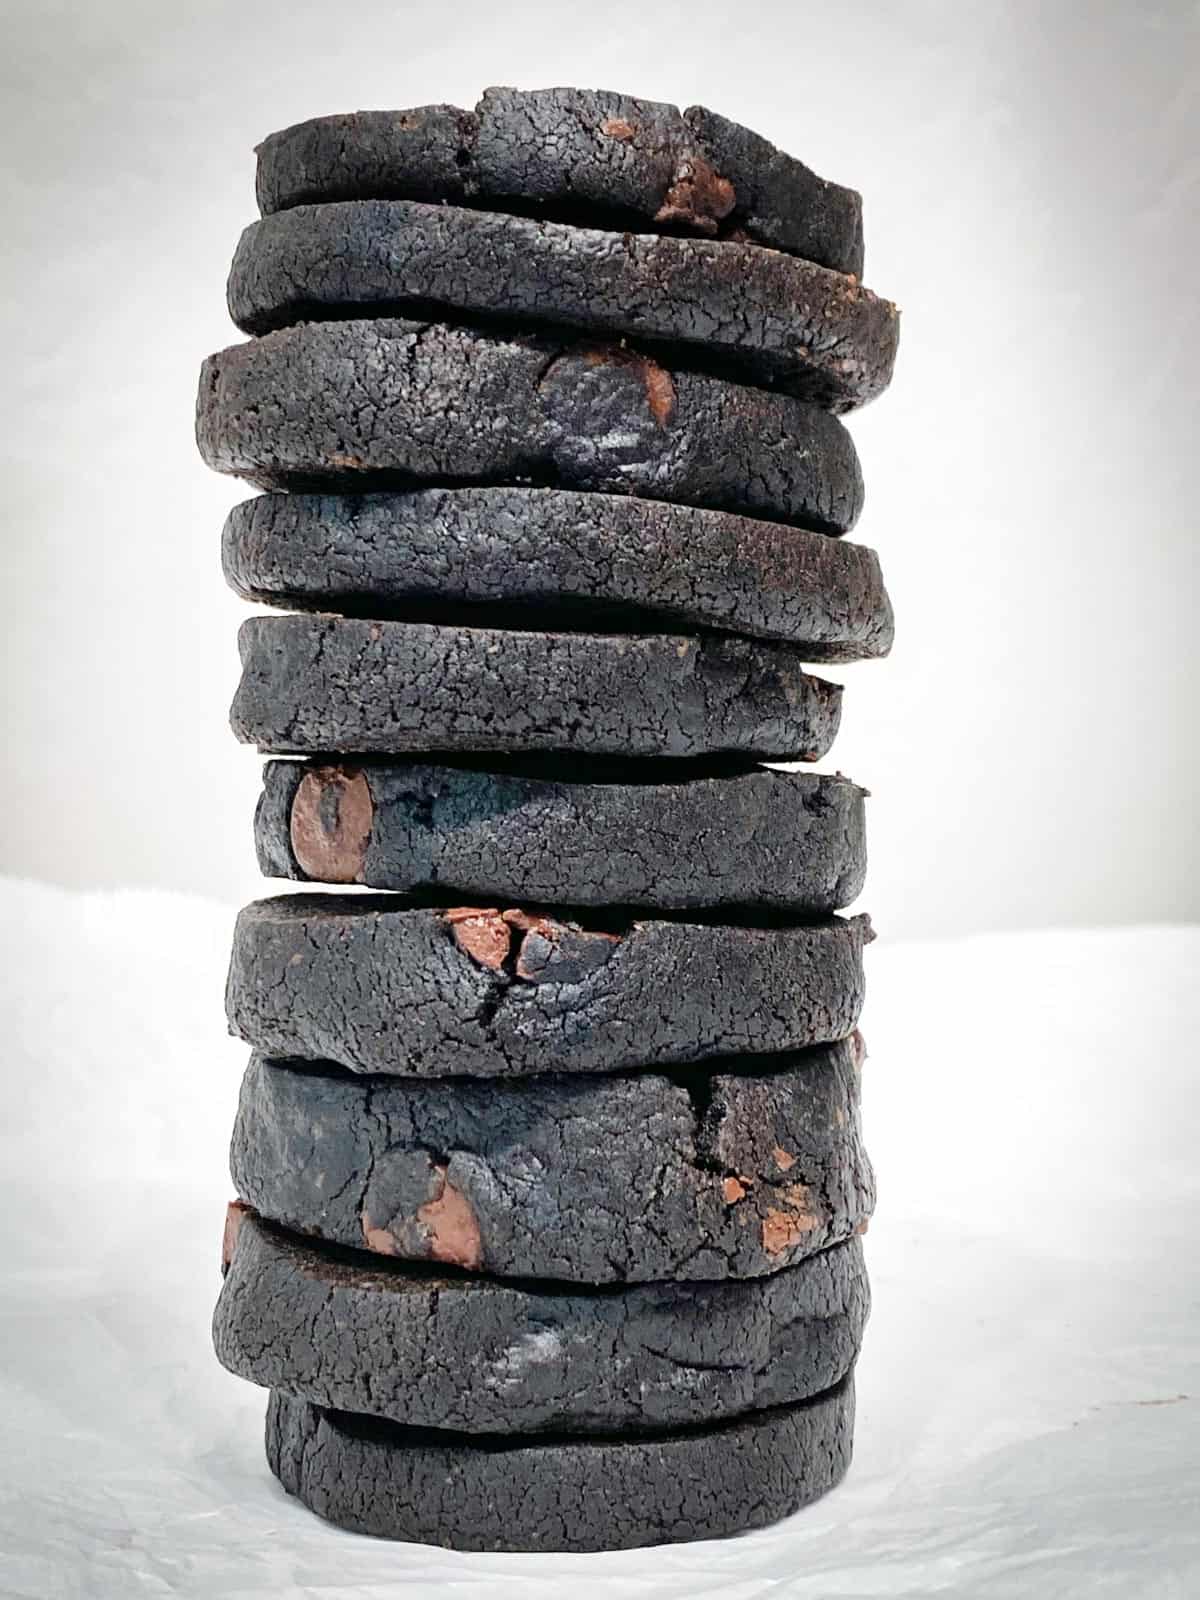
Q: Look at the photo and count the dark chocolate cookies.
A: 10